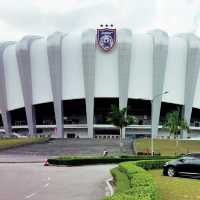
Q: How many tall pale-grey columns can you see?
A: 7